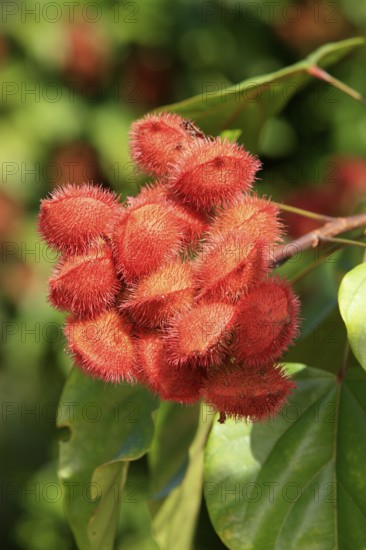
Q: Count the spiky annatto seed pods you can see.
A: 14